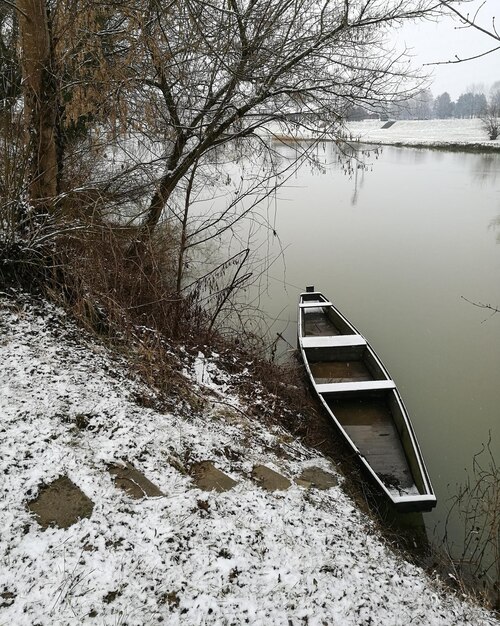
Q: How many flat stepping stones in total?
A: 5